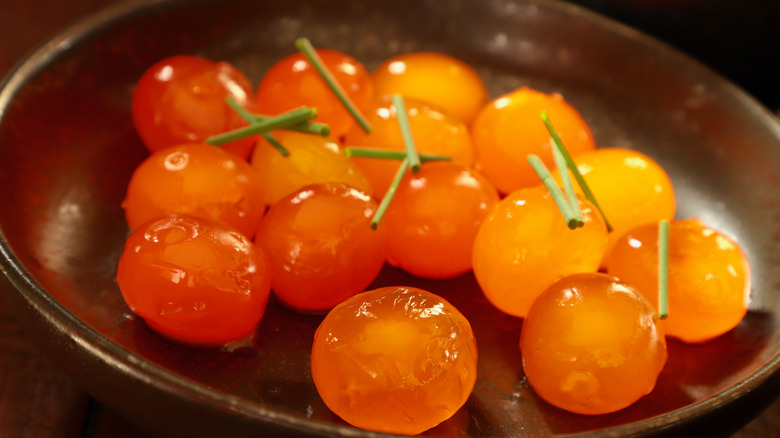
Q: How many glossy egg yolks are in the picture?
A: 15